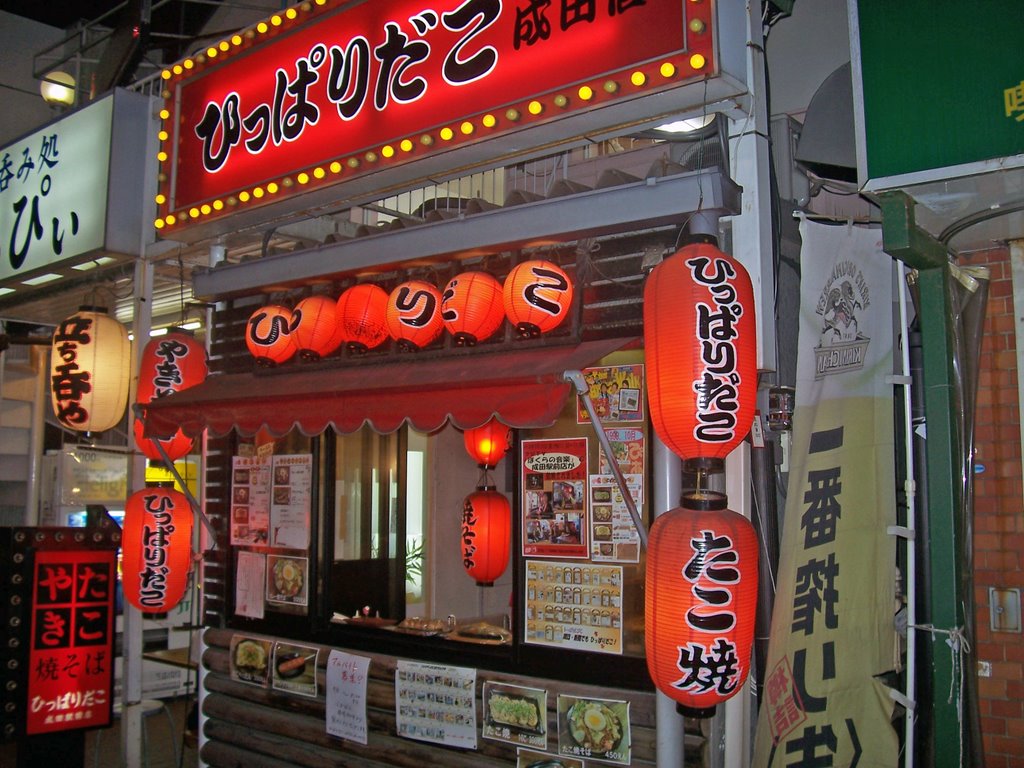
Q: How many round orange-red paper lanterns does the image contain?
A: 6